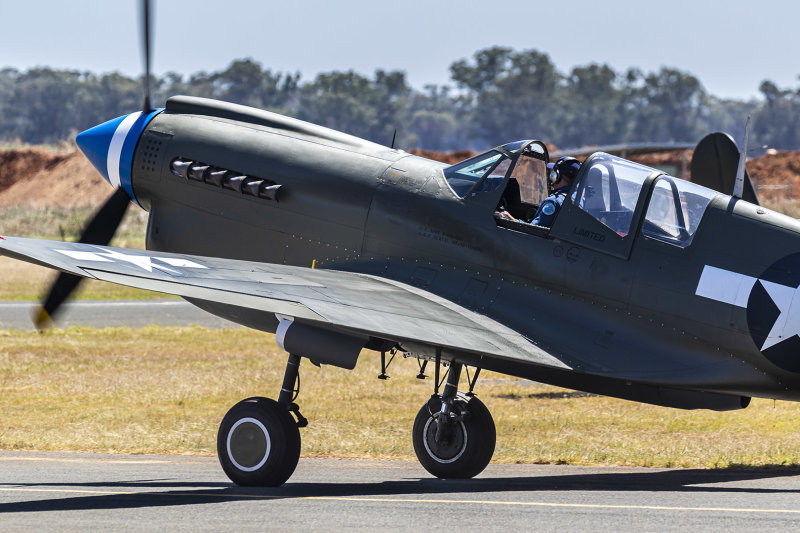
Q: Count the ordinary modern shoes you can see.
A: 0